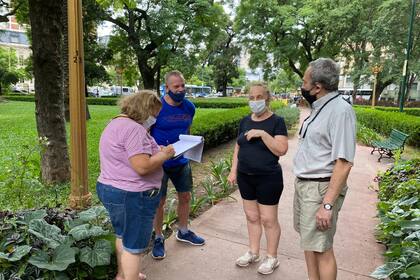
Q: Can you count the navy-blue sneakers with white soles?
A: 2